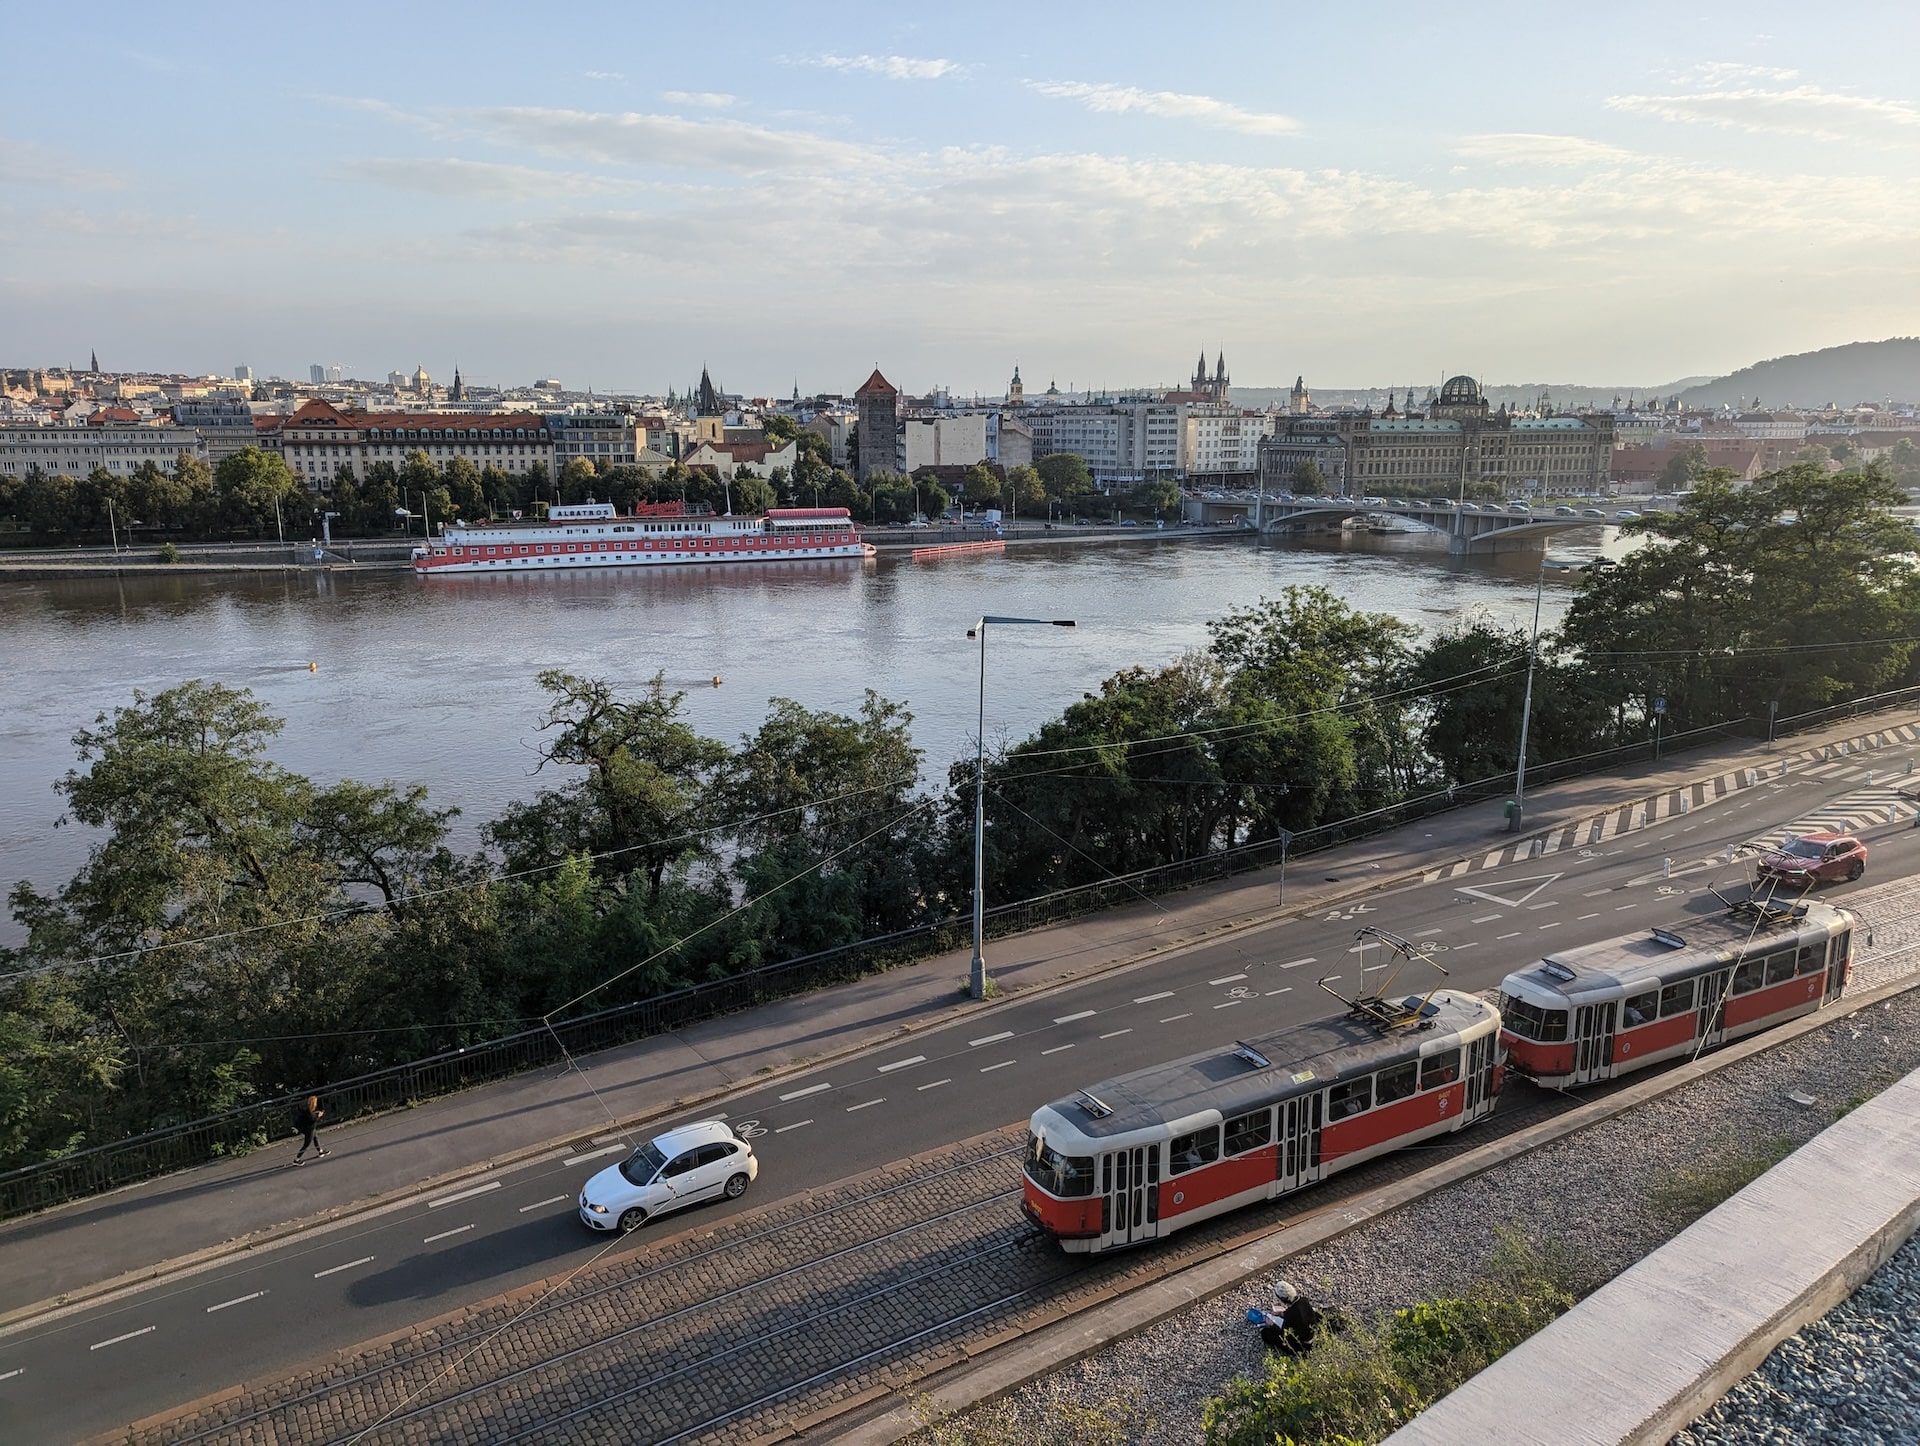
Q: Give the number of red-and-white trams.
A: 2